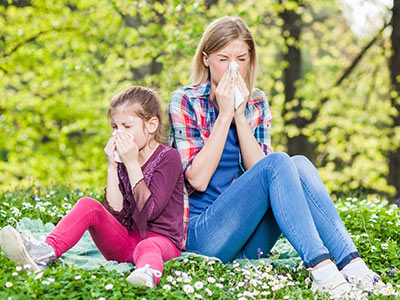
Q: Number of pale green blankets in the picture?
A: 1